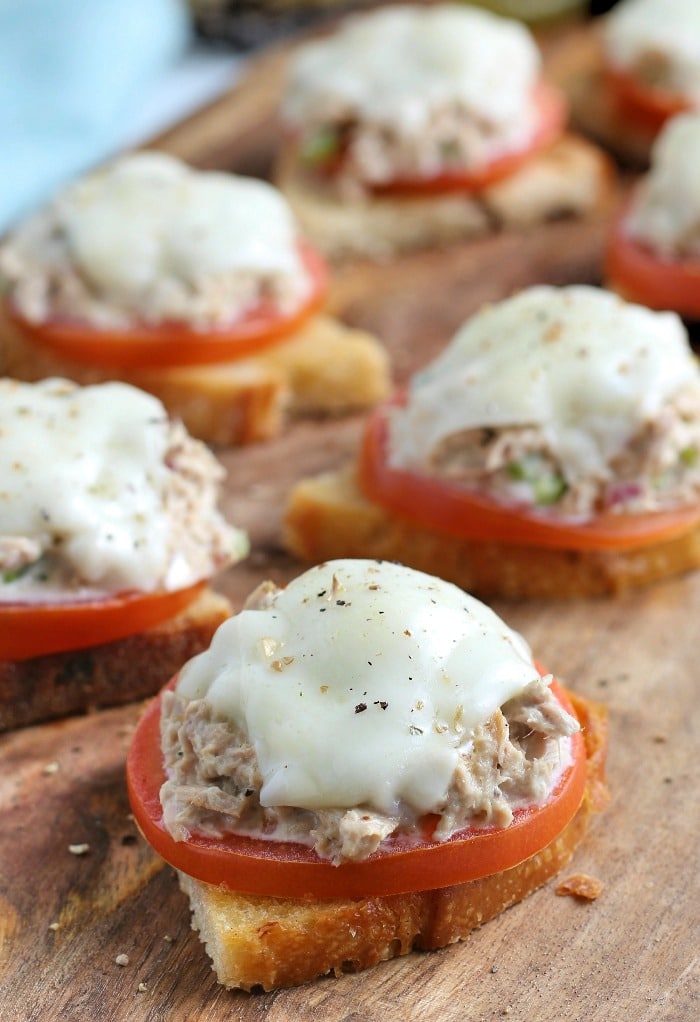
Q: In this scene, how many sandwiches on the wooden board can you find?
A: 7